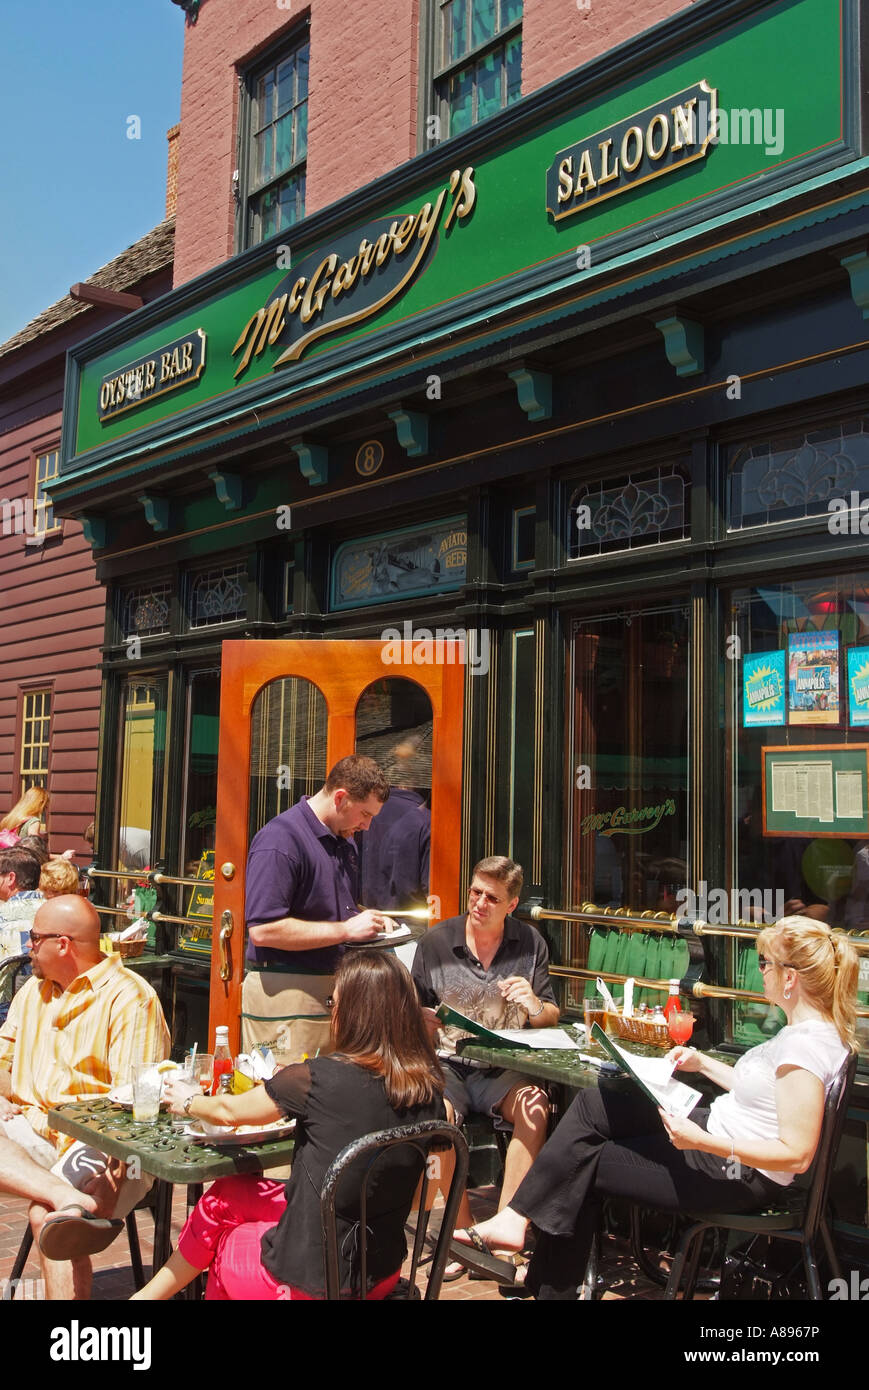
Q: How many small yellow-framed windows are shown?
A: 2